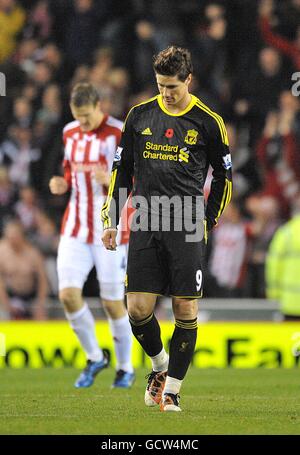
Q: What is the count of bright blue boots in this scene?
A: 2